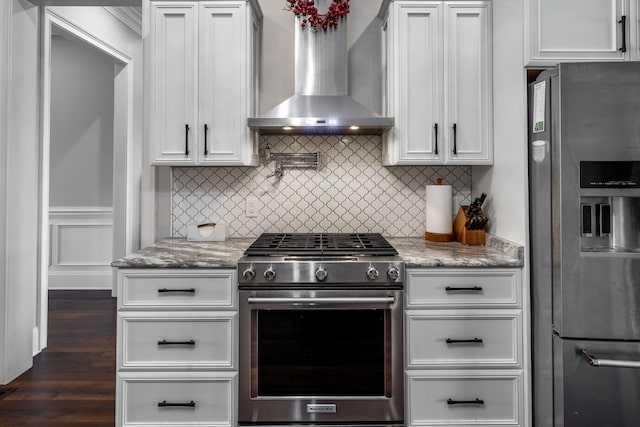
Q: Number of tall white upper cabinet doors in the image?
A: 4